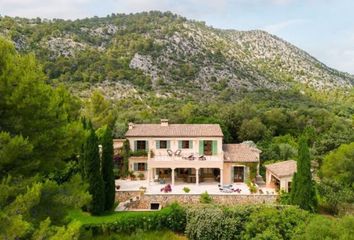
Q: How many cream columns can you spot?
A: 4